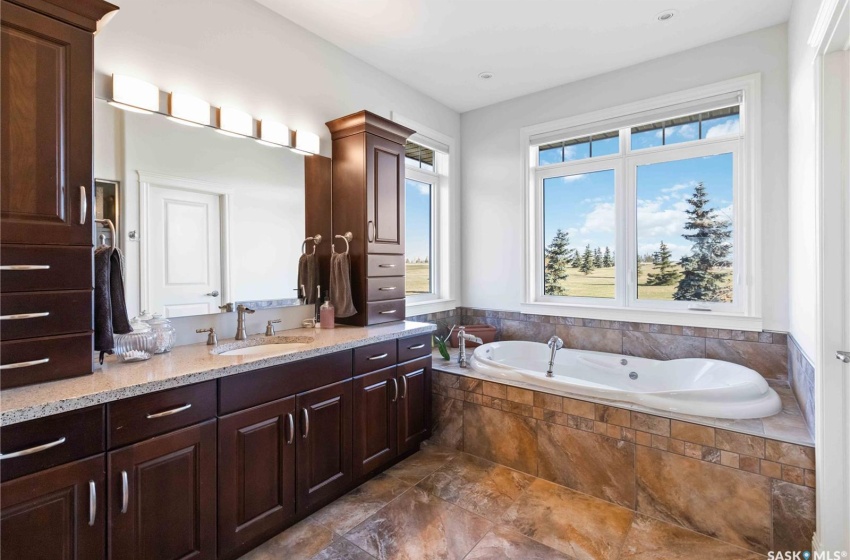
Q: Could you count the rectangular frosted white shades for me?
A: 5